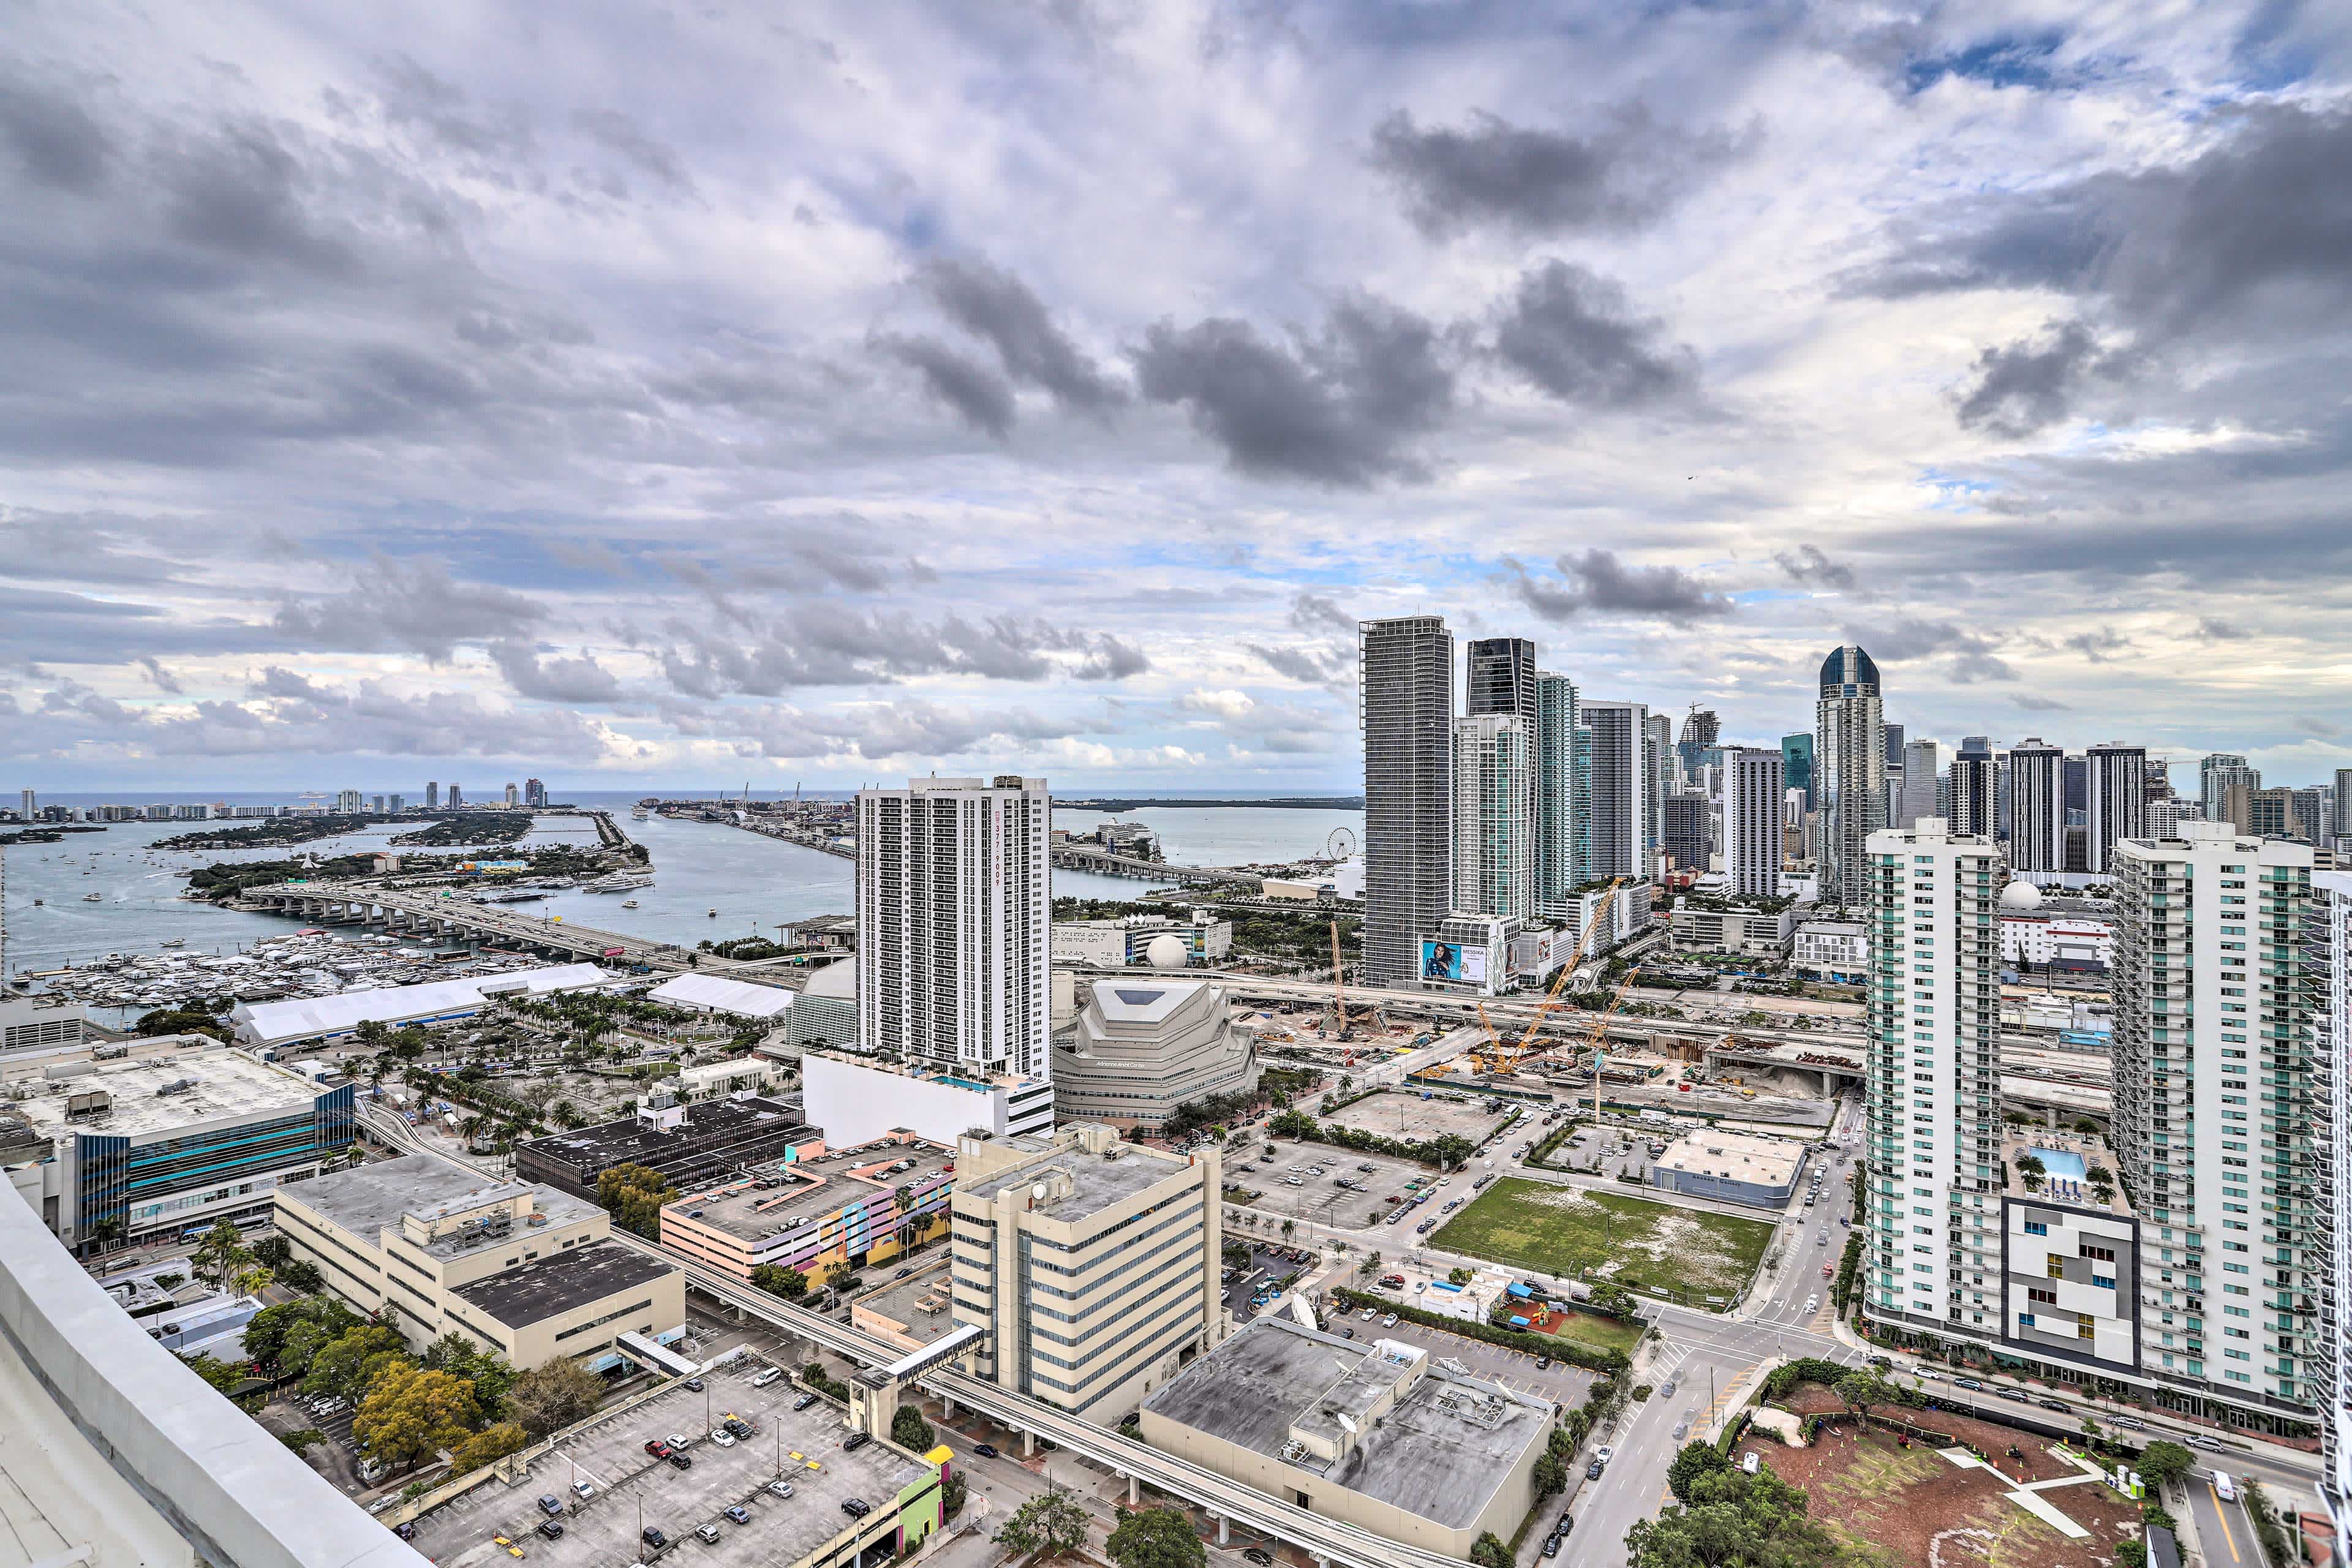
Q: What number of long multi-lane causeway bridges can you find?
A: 2